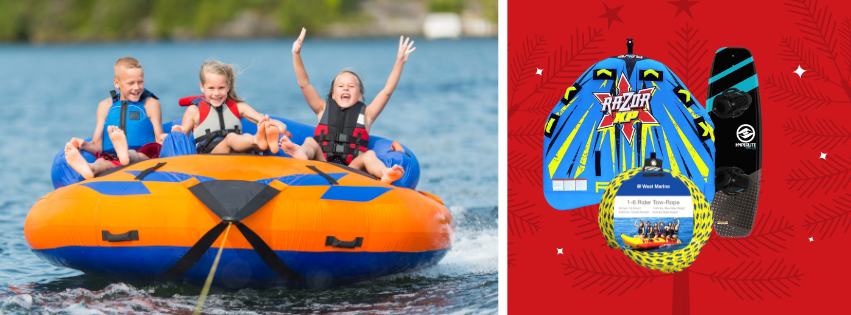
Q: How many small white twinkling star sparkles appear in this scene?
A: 5